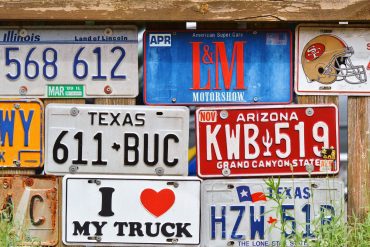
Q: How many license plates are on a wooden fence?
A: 9